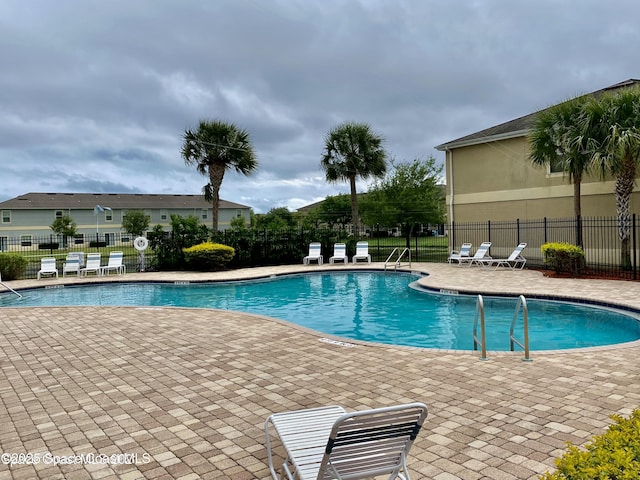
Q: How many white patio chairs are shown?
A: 11